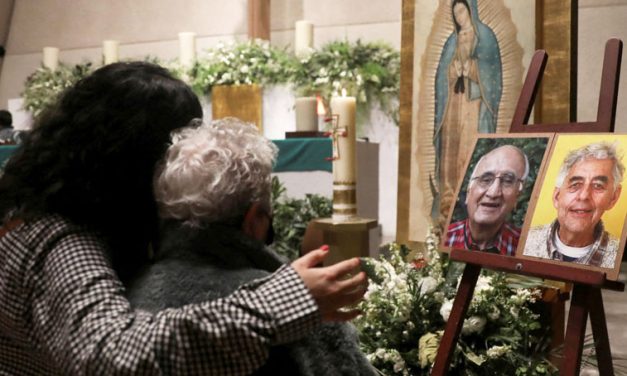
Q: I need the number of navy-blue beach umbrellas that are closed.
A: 0